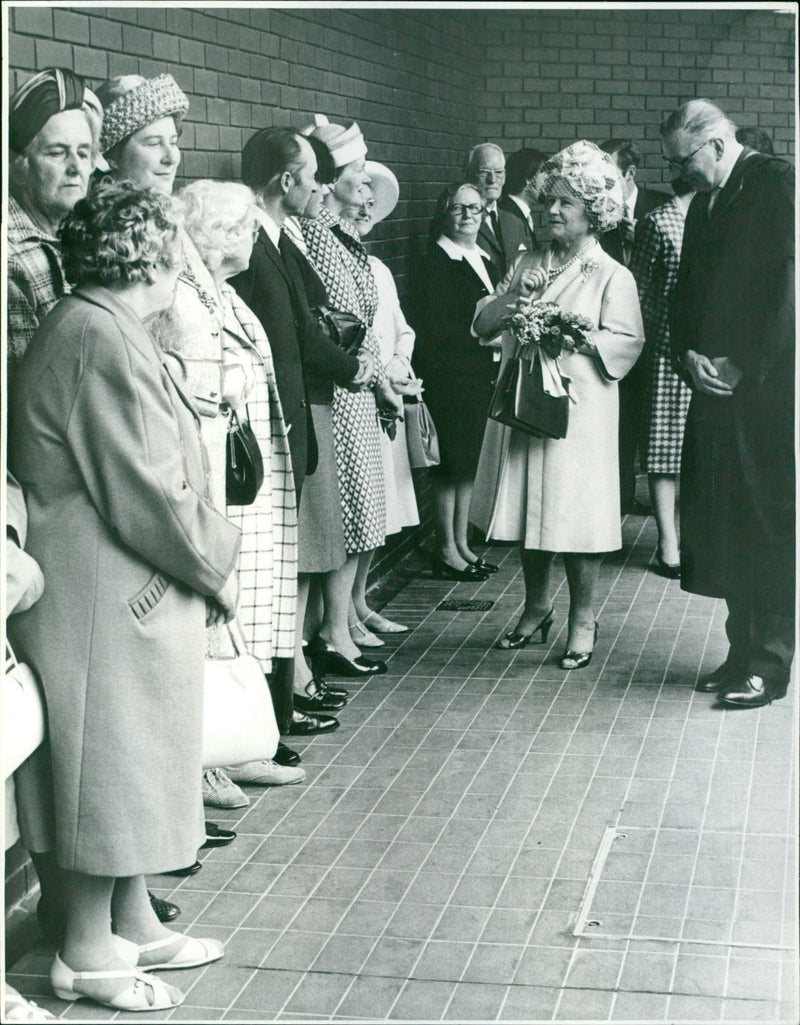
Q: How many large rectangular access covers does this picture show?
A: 1